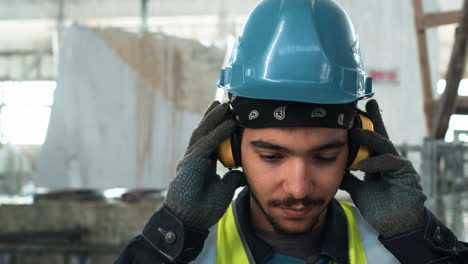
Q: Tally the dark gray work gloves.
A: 2